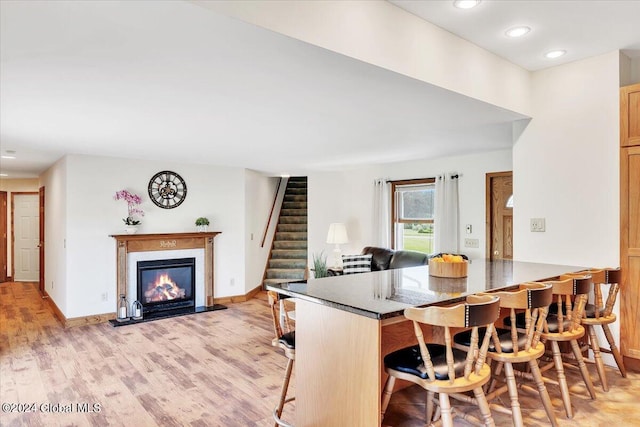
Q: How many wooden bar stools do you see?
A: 5